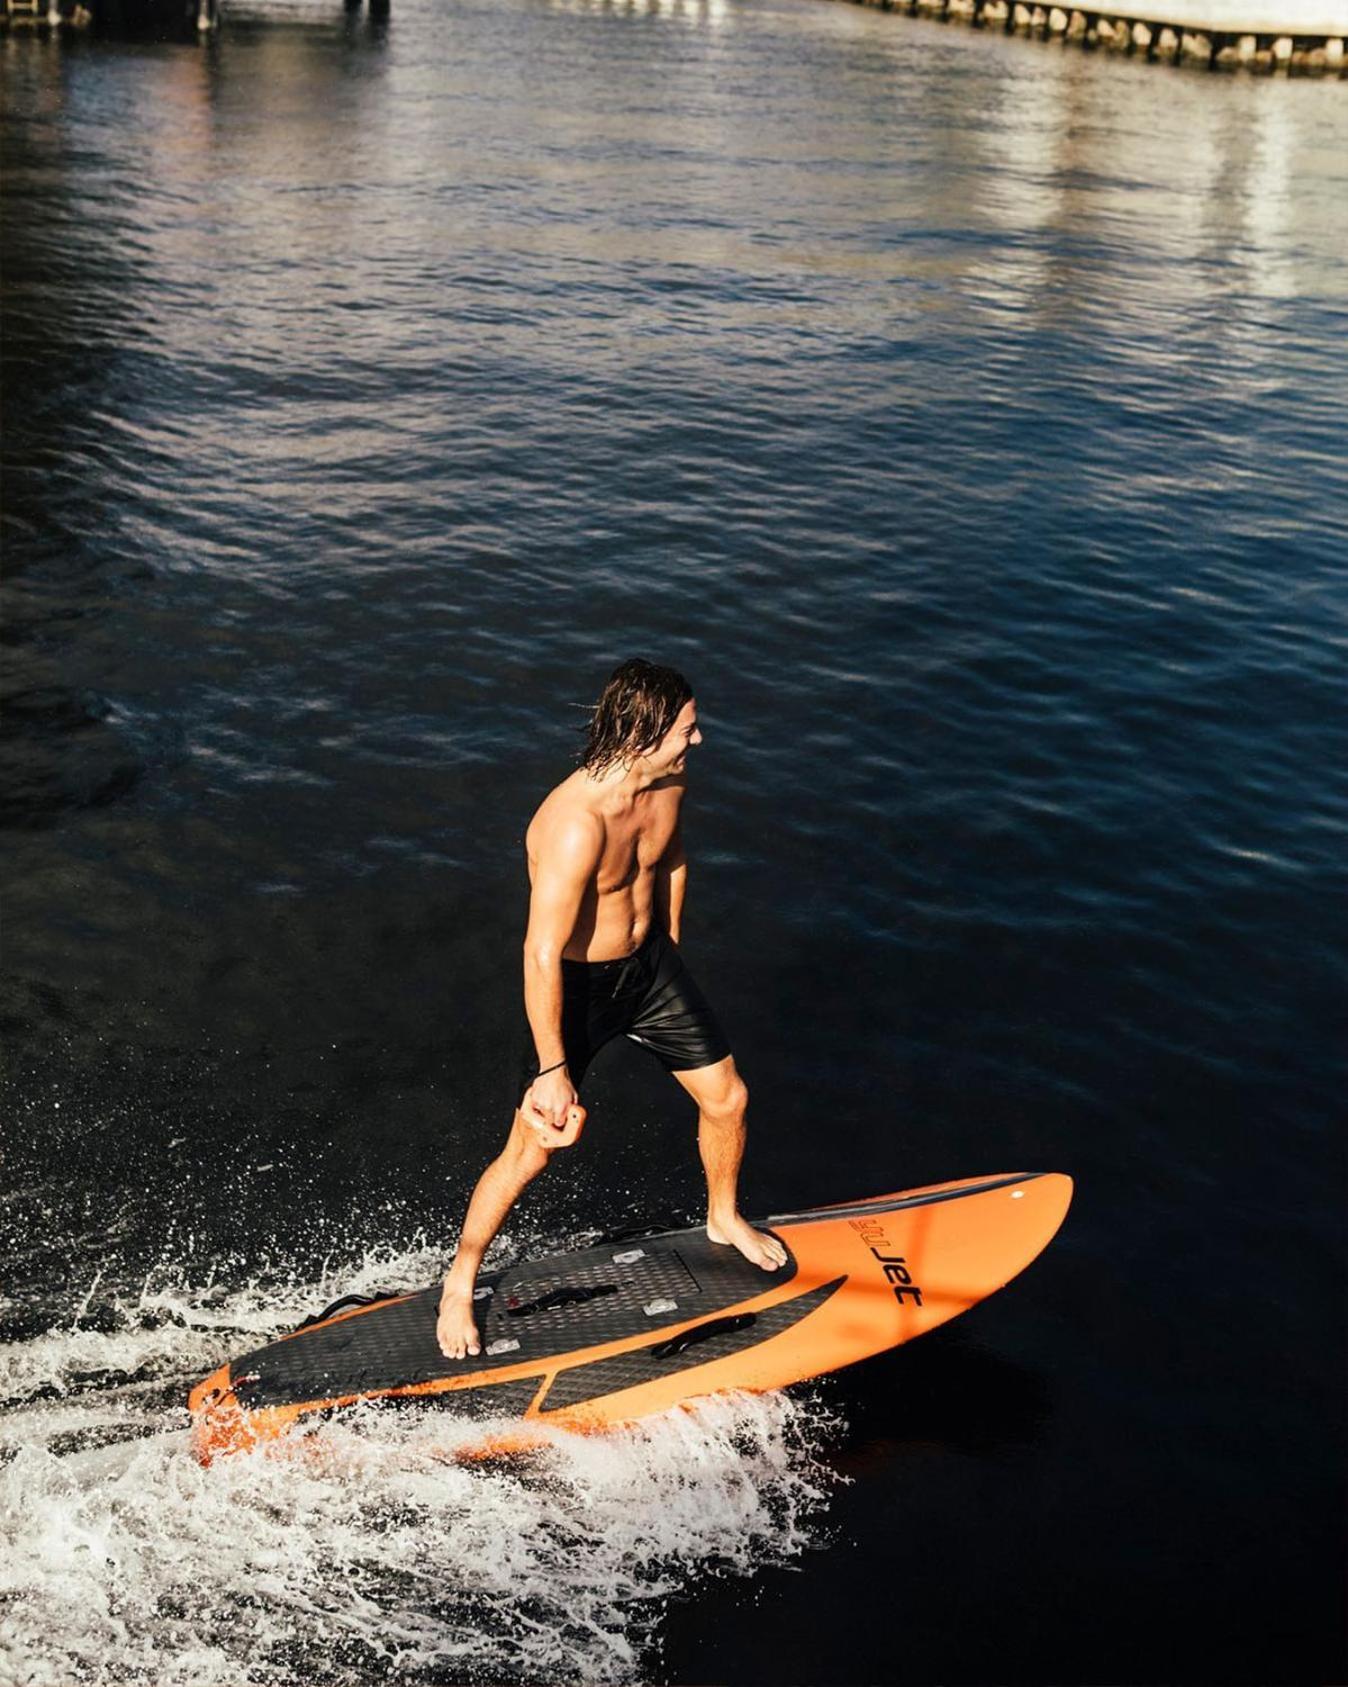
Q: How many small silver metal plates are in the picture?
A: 4